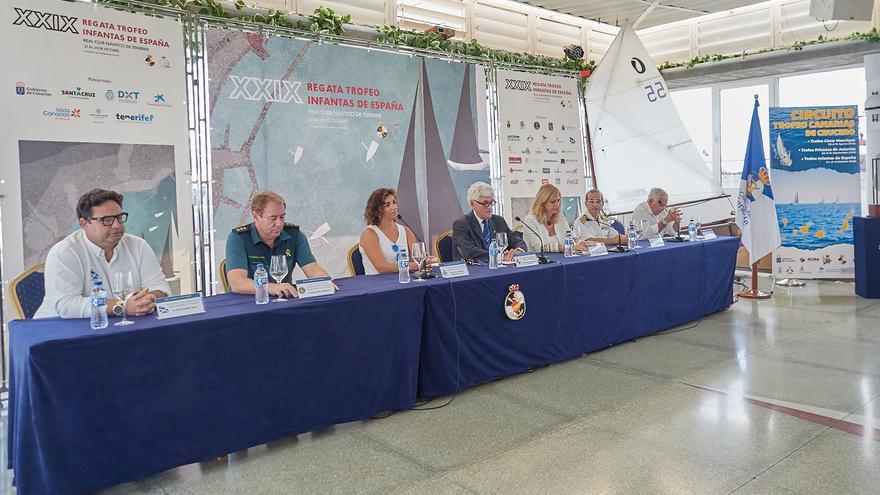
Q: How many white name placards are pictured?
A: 7